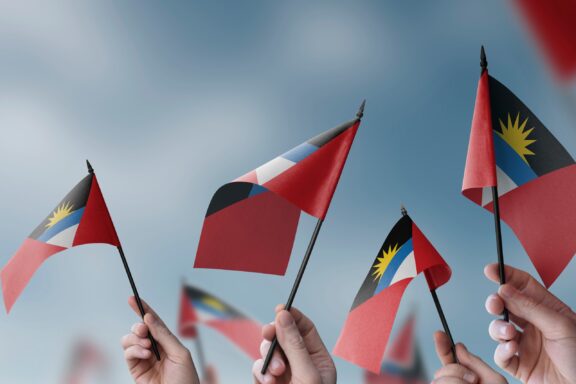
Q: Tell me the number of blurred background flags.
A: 4